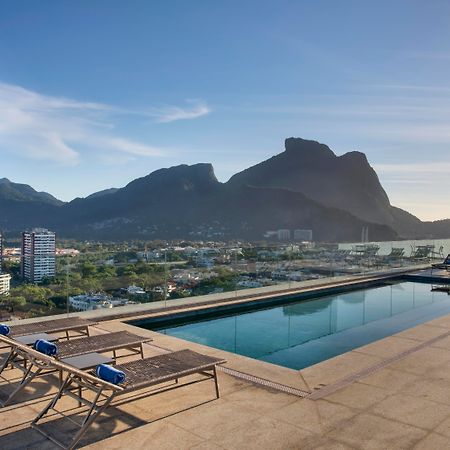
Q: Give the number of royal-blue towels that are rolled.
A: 3